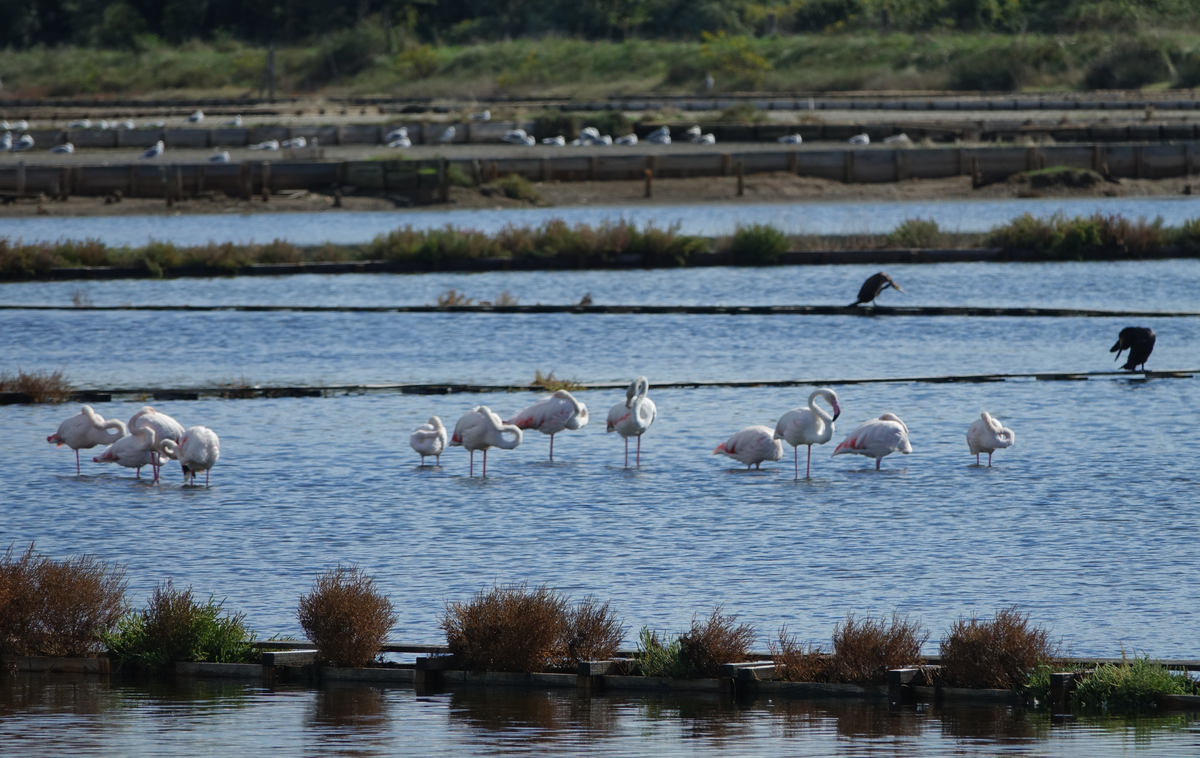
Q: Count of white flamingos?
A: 12